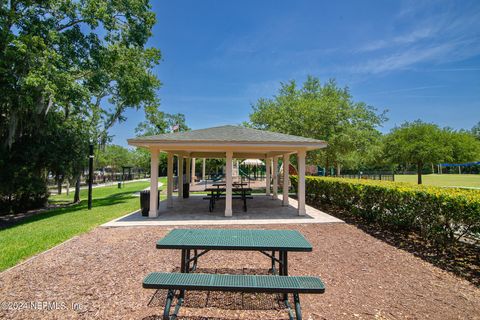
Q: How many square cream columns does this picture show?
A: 9